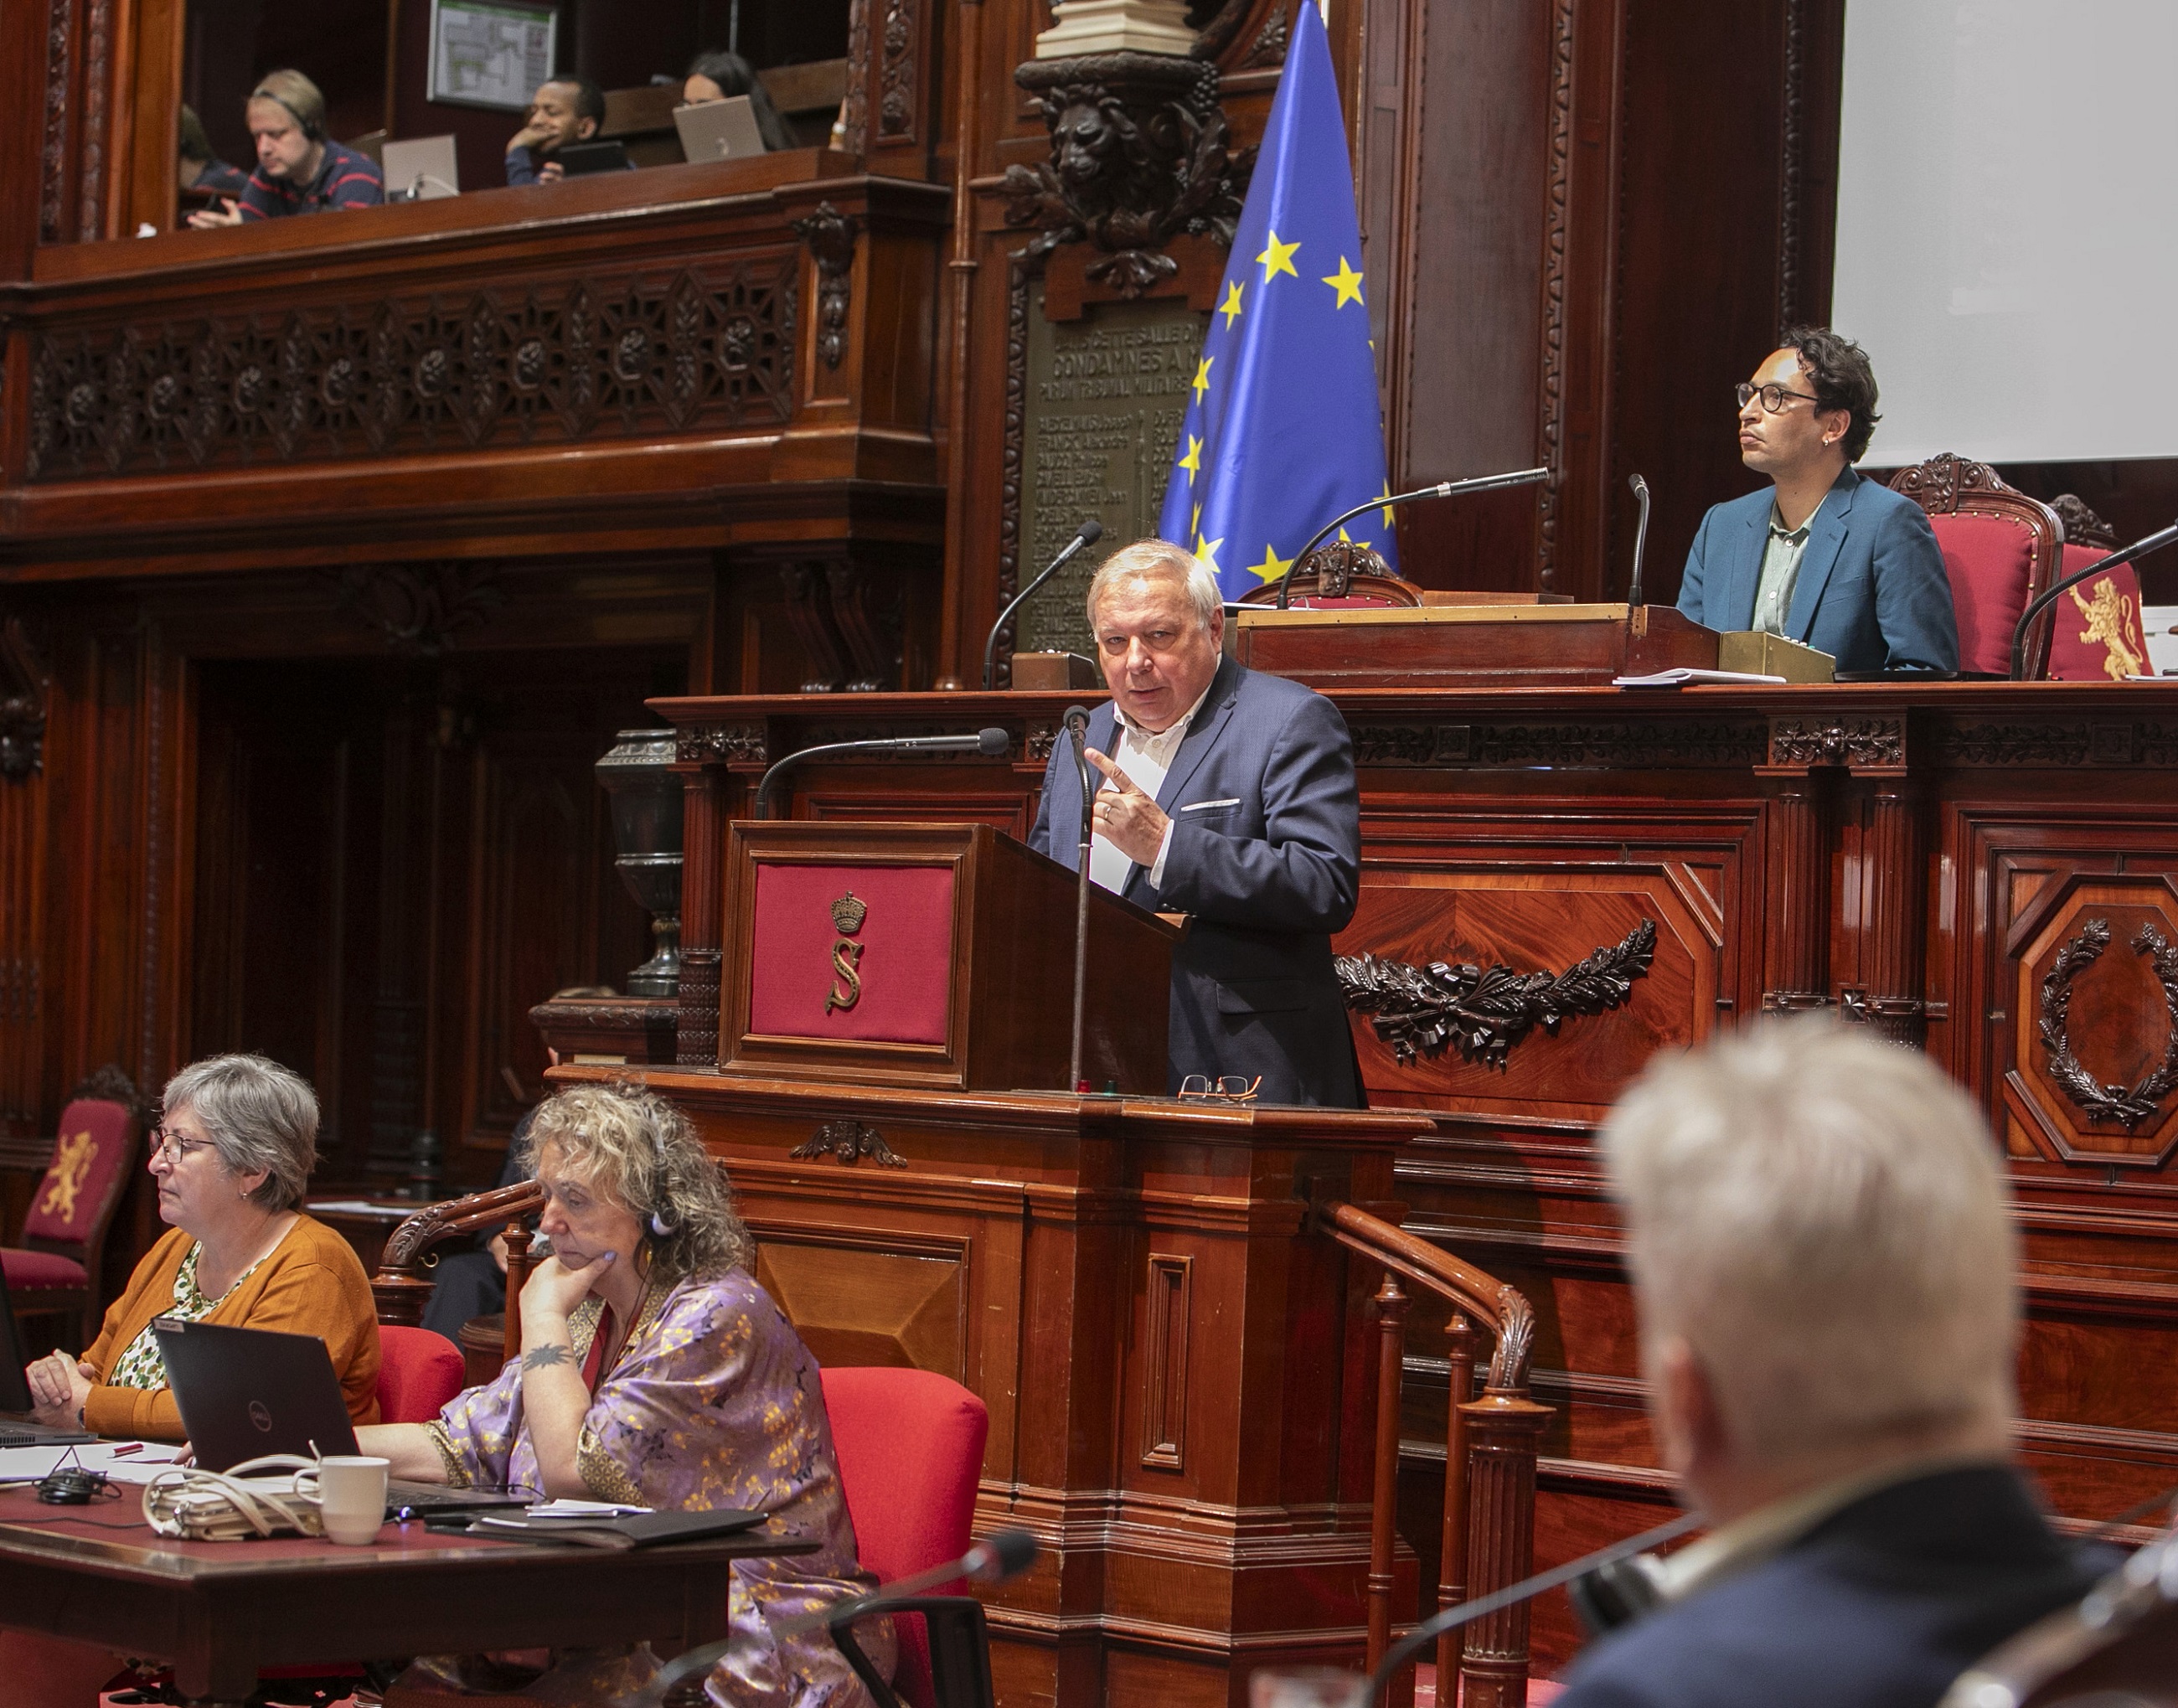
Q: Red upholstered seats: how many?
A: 6